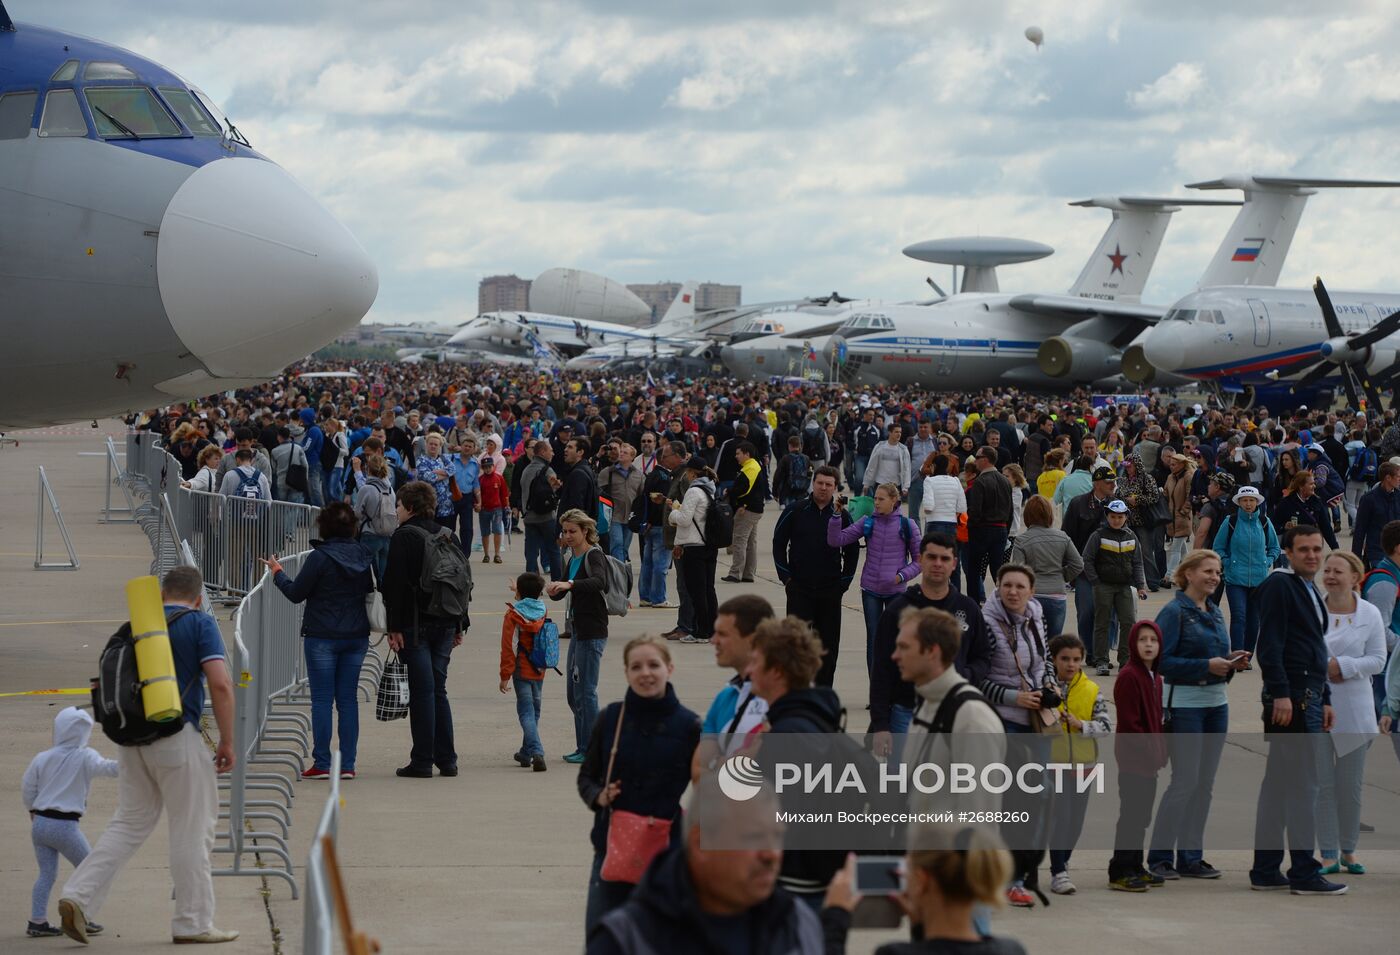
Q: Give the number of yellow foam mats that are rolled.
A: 1